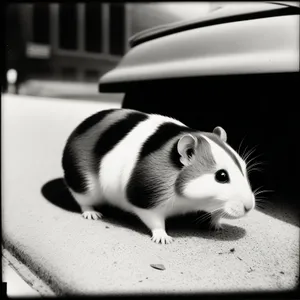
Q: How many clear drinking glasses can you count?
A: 0